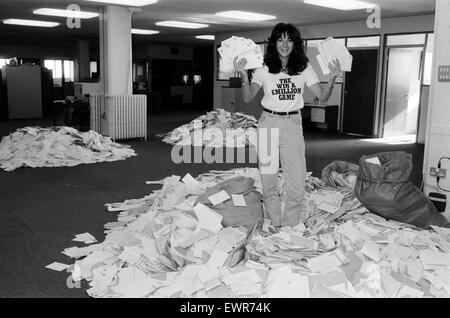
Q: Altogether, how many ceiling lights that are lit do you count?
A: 8